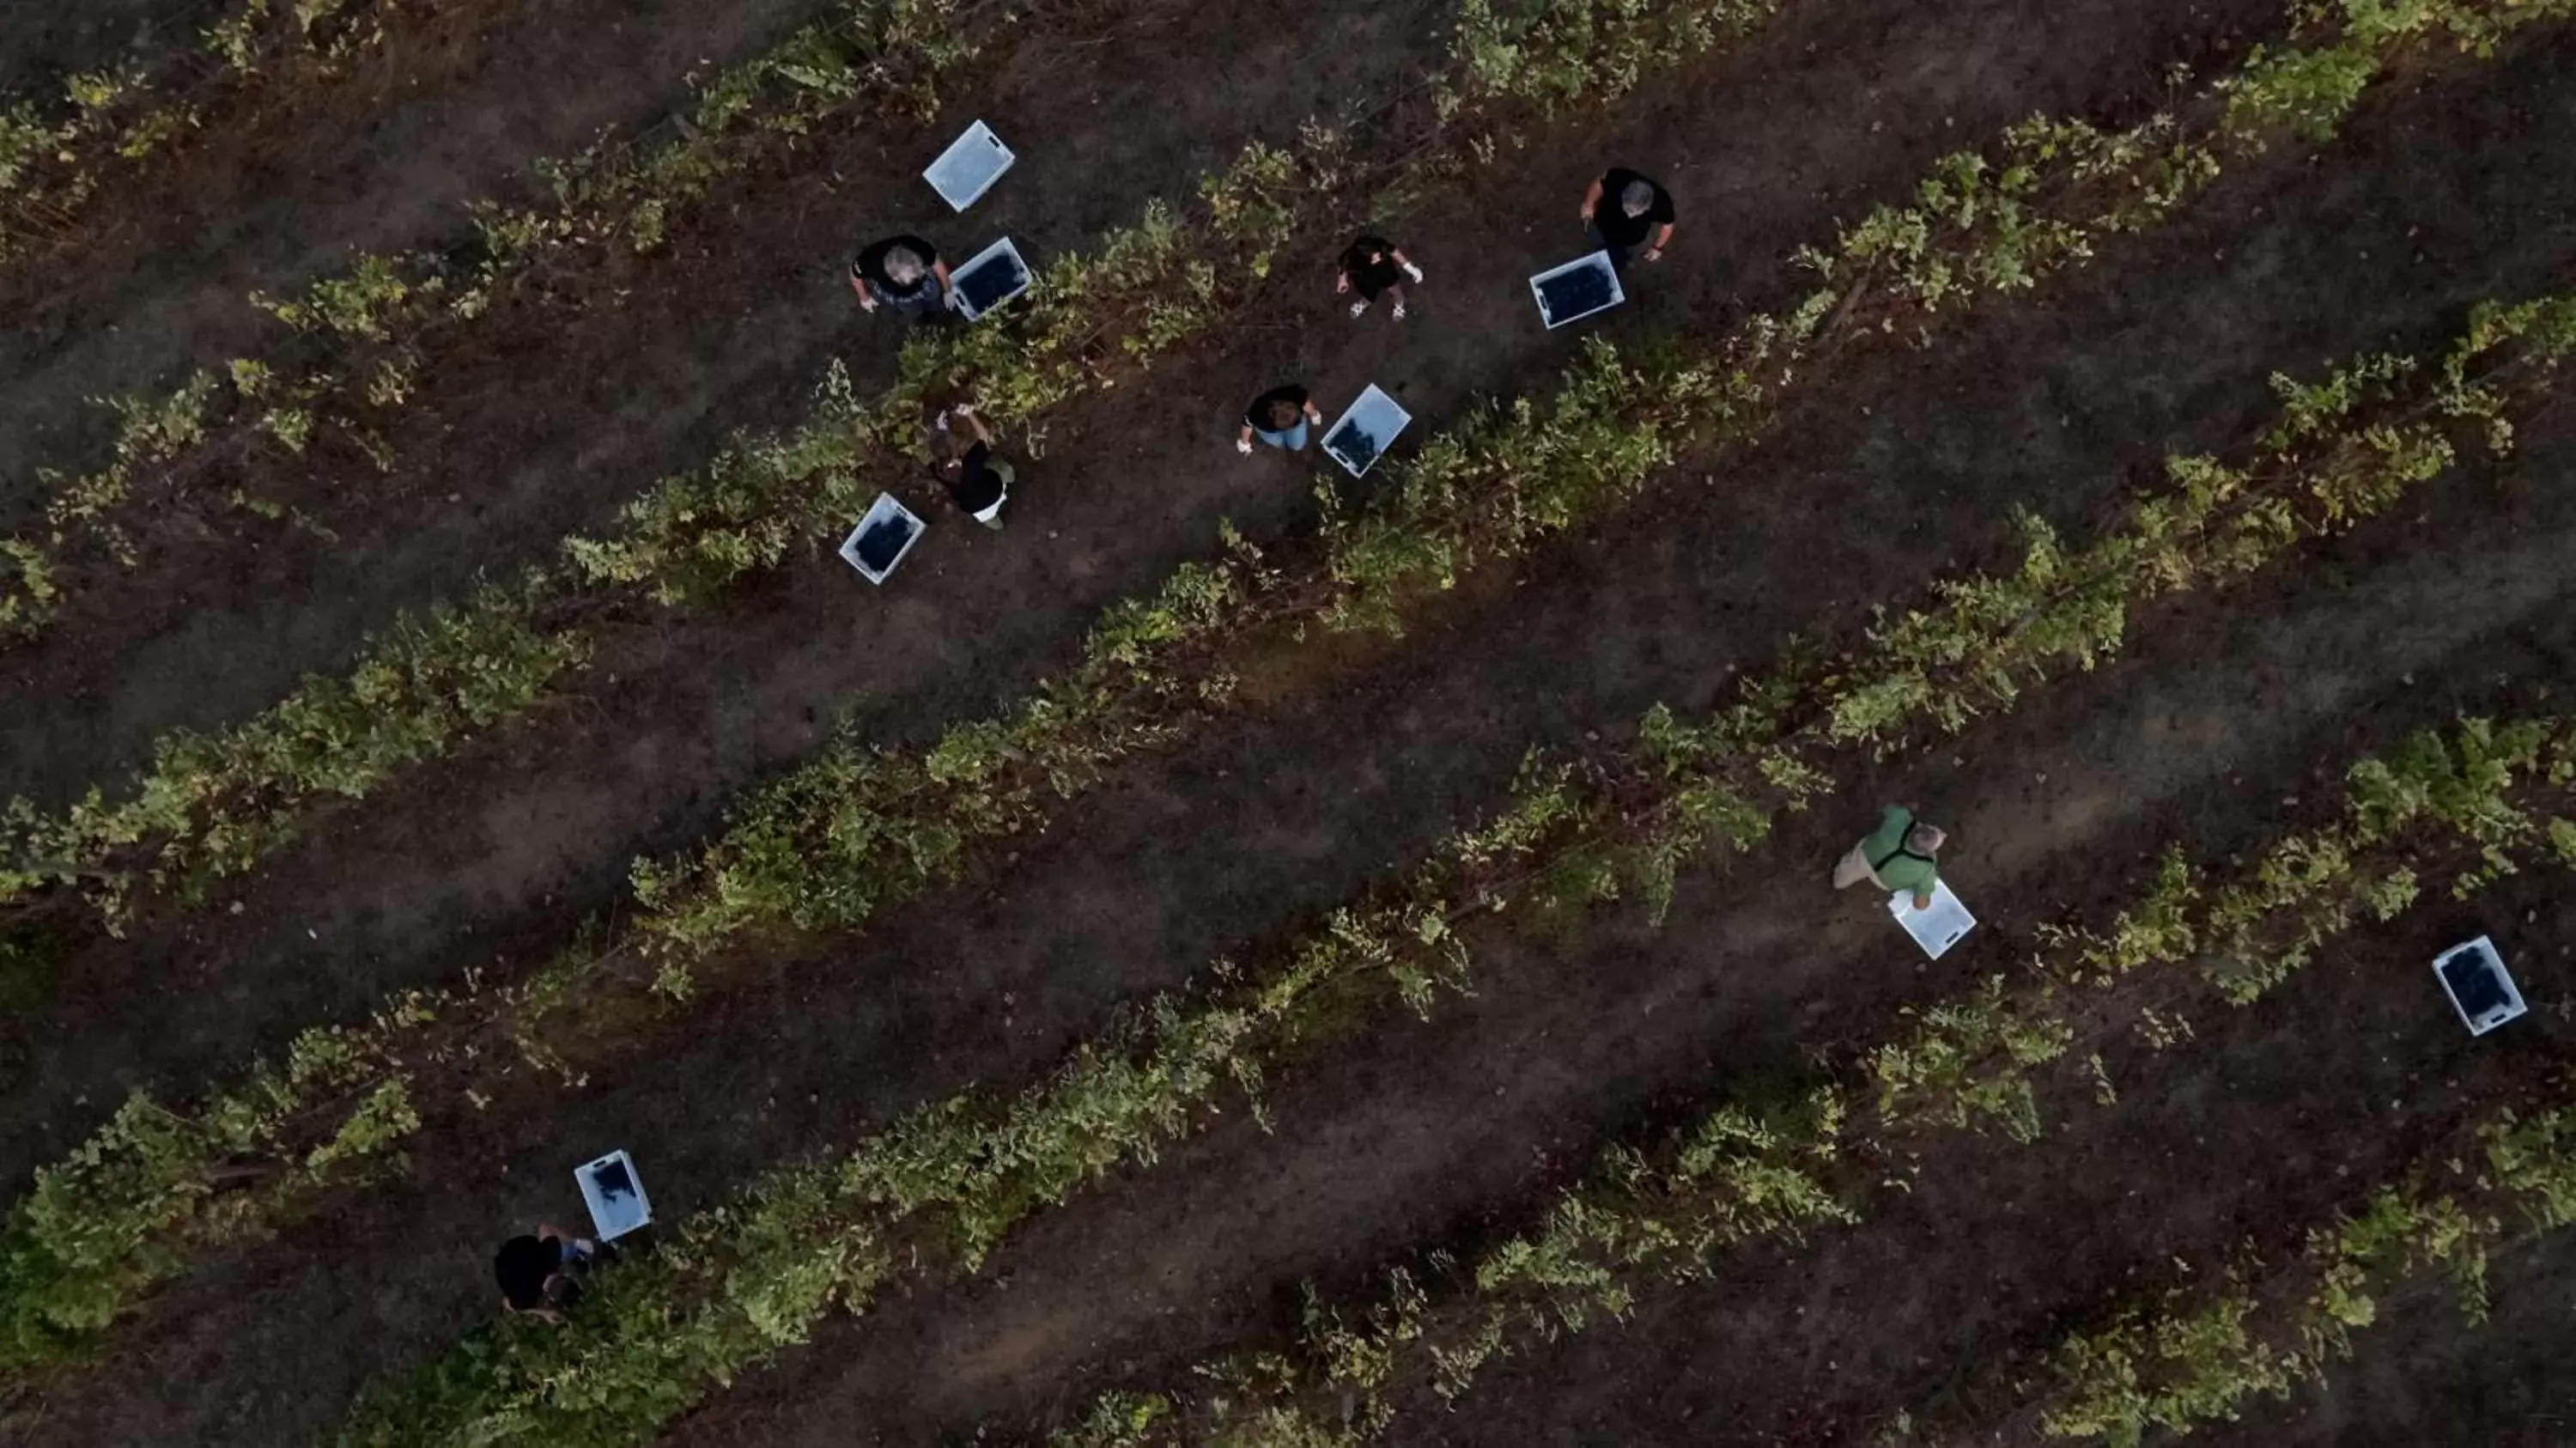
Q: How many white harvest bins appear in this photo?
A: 8